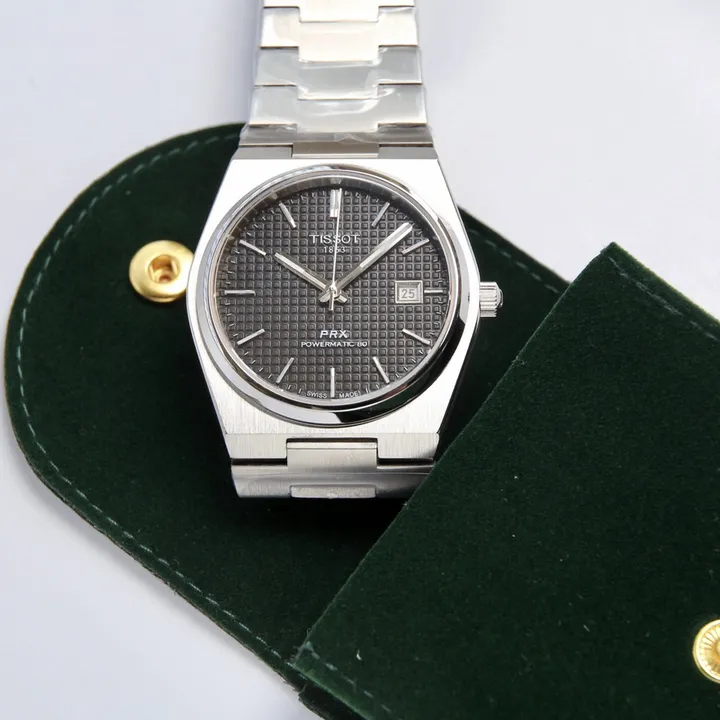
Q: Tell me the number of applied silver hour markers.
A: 12